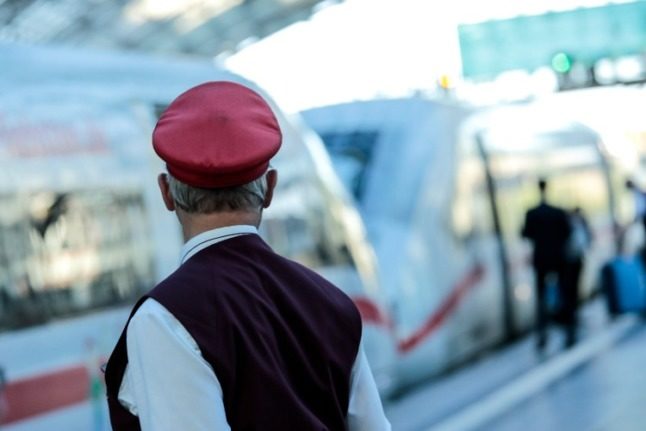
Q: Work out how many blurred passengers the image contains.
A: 3